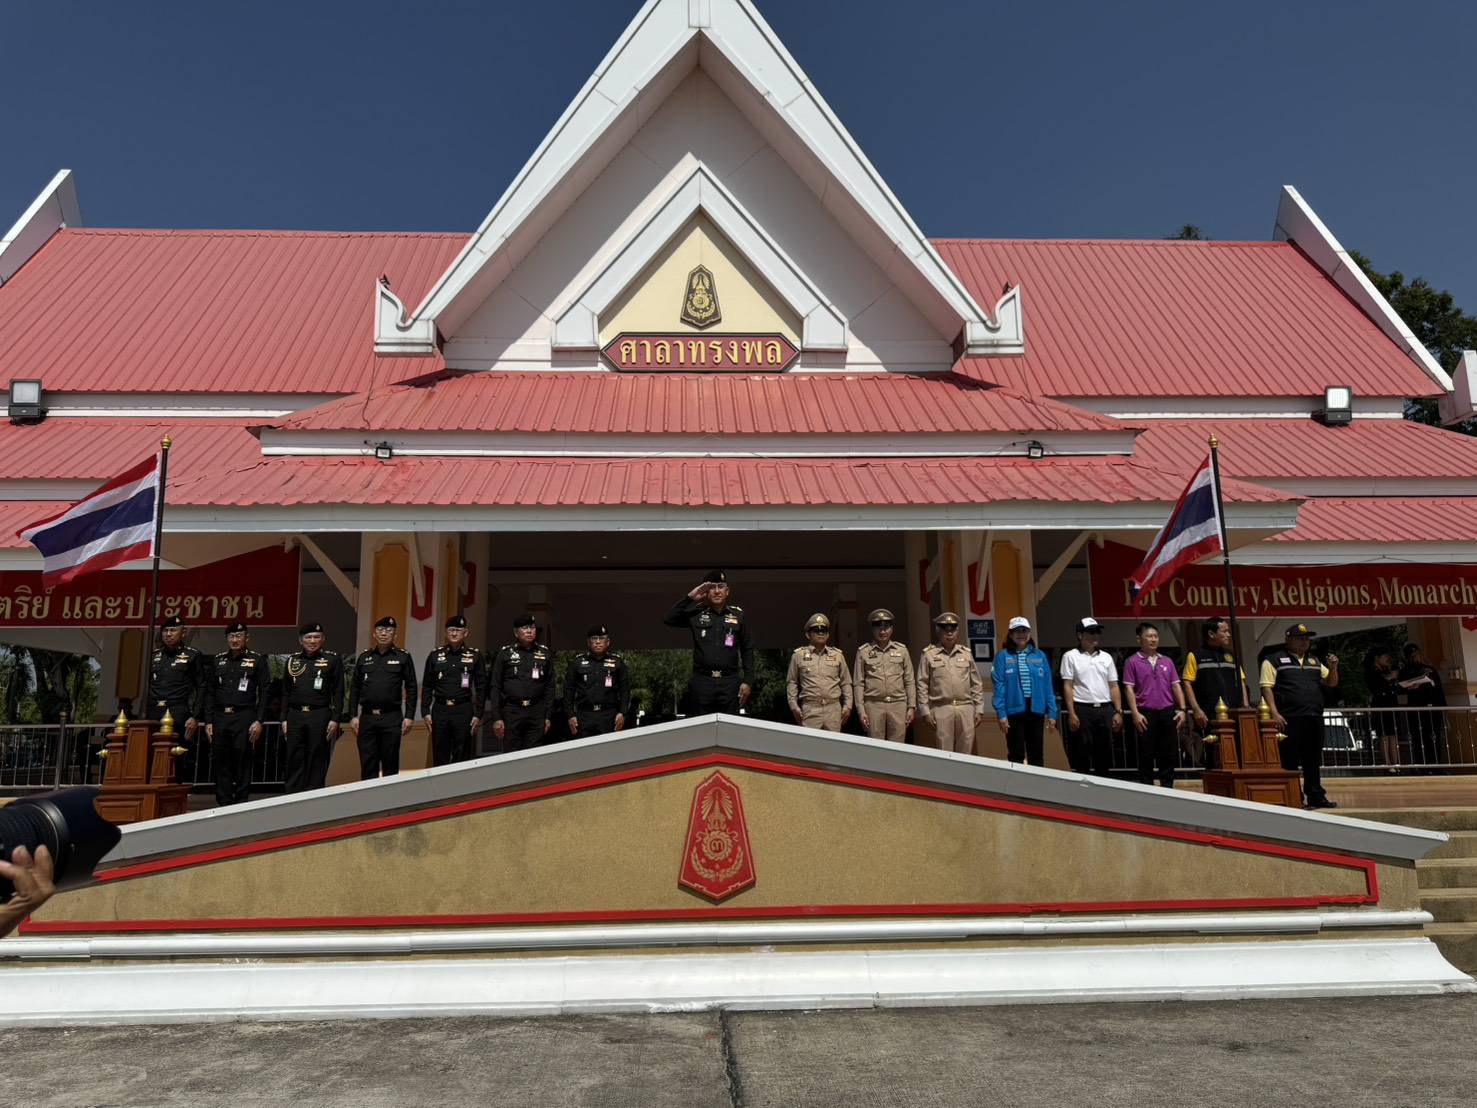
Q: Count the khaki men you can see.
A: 3